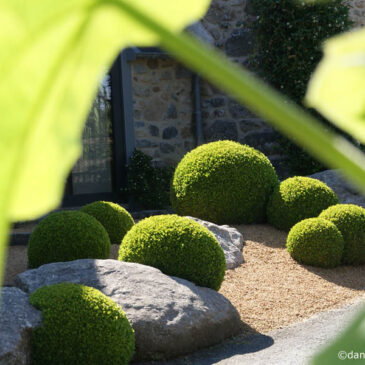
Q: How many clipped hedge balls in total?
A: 8